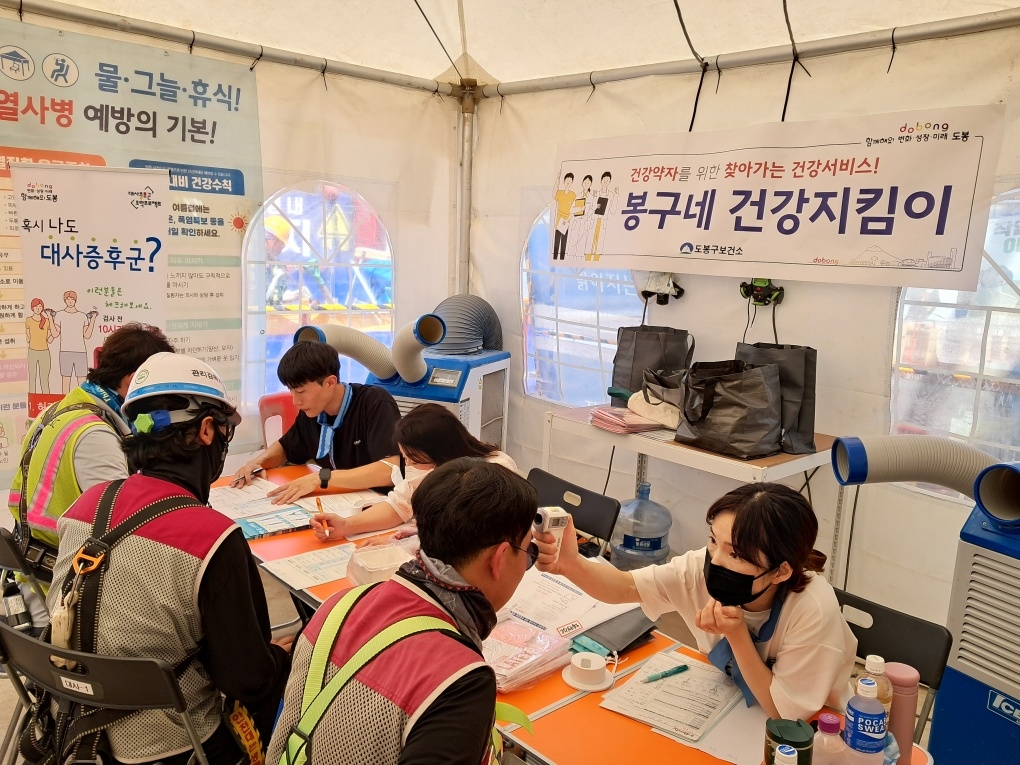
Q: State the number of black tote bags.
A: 4